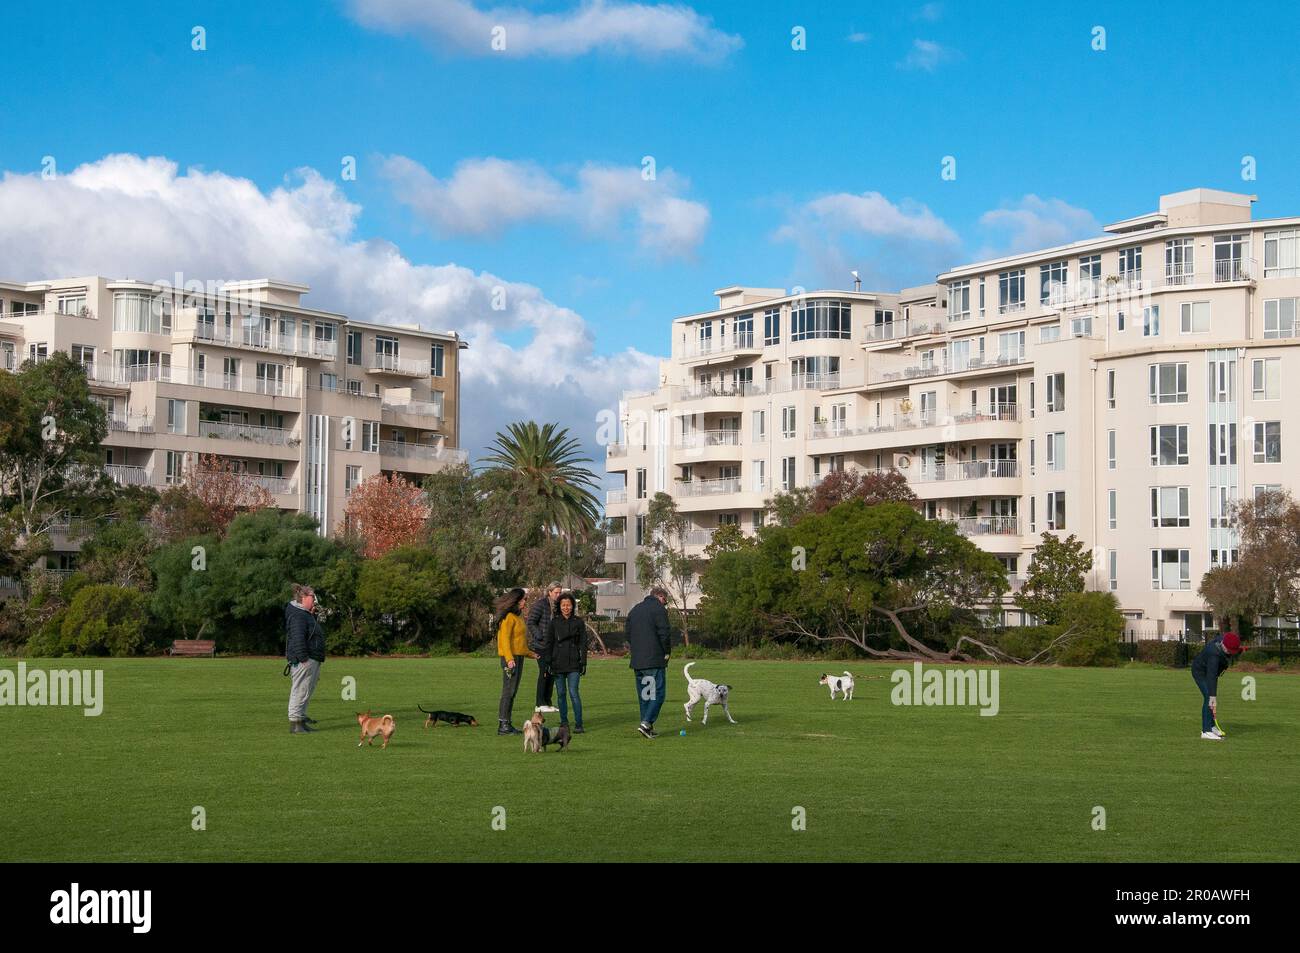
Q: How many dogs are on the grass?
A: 6